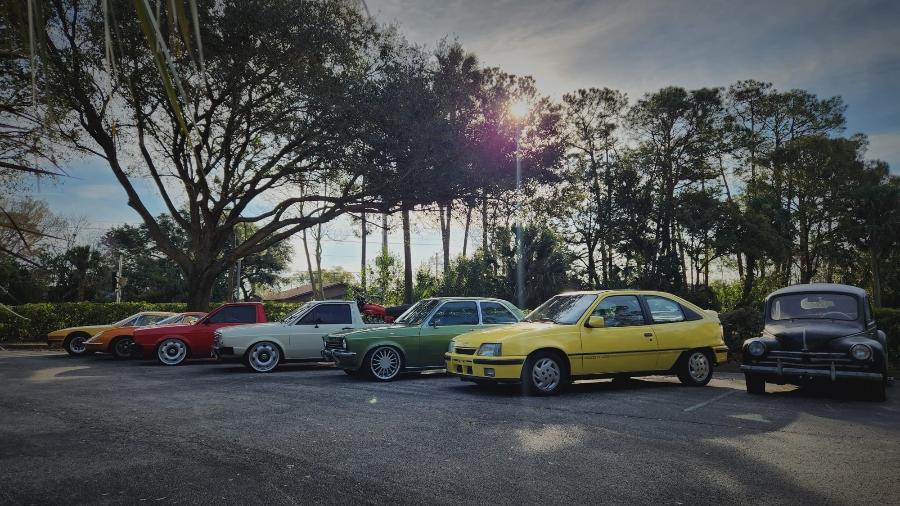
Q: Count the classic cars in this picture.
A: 7